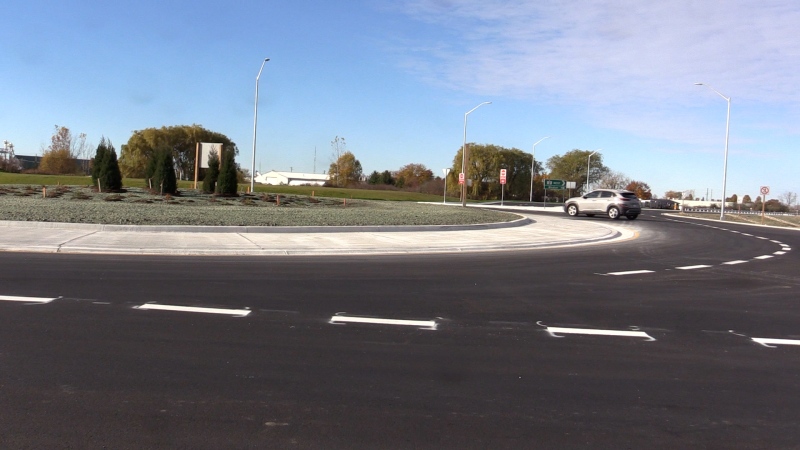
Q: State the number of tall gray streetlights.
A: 5